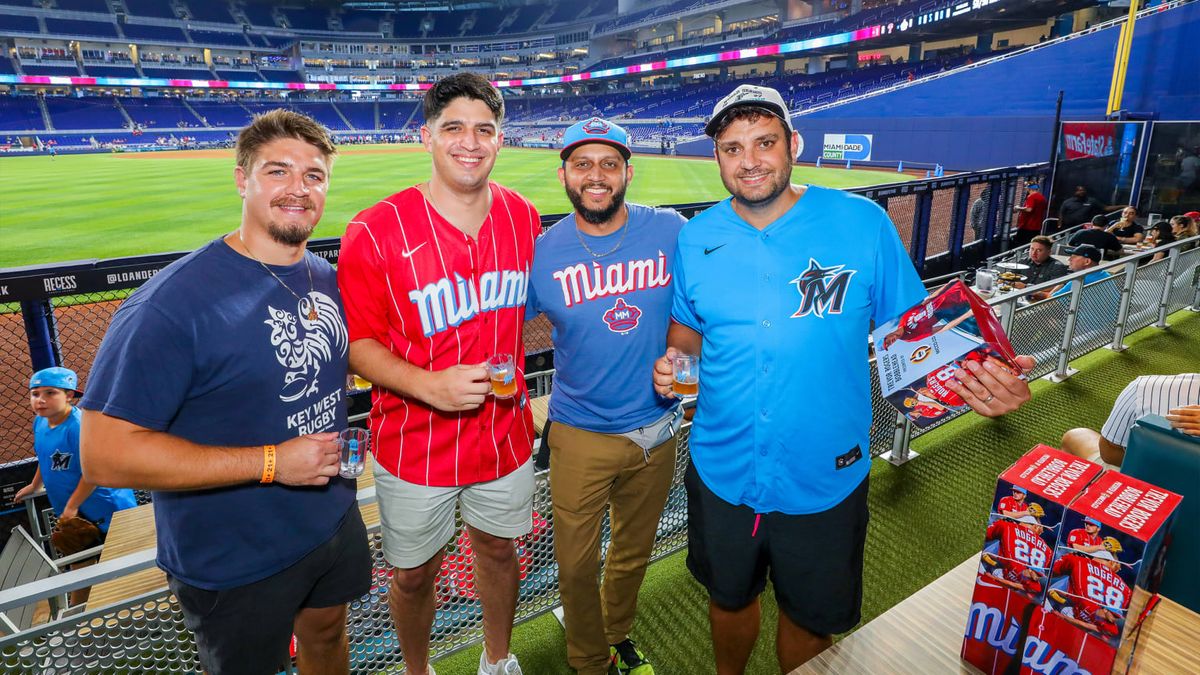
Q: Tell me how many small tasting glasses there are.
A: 3